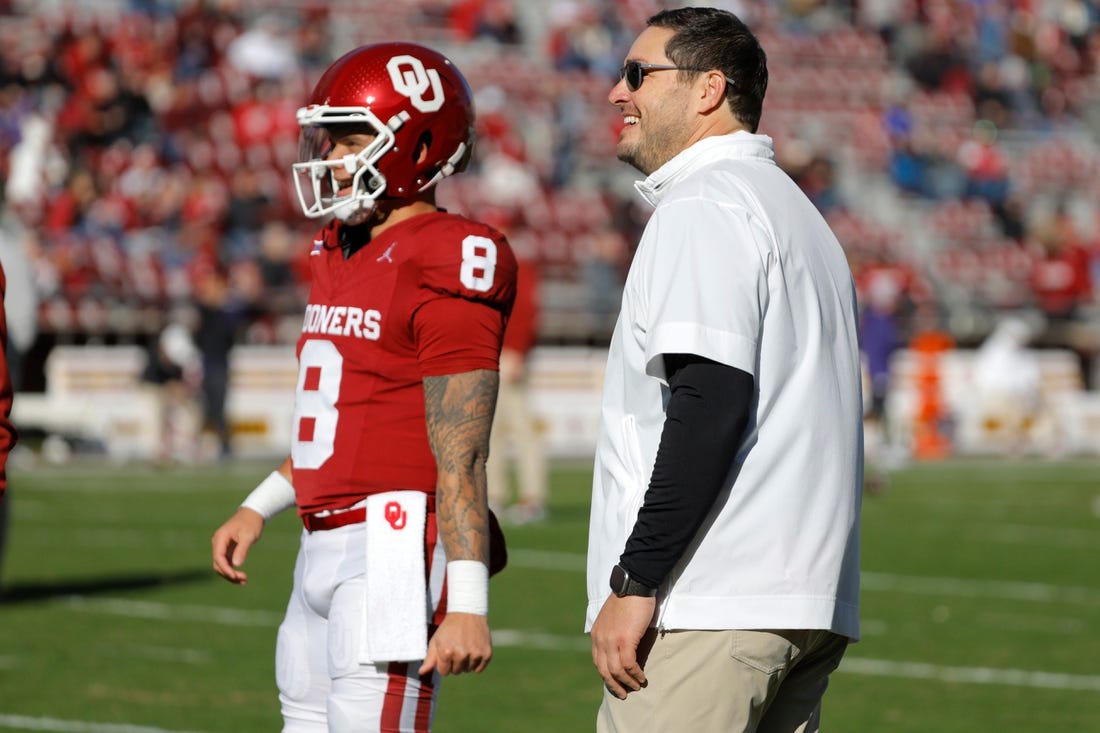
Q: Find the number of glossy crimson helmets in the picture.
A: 1